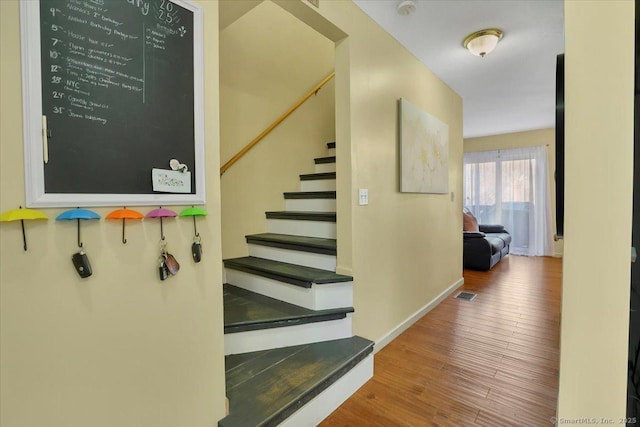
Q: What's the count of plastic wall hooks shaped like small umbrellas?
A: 5